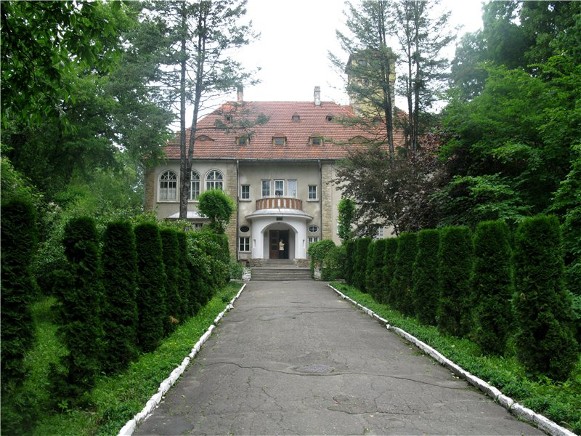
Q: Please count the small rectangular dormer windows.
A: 3